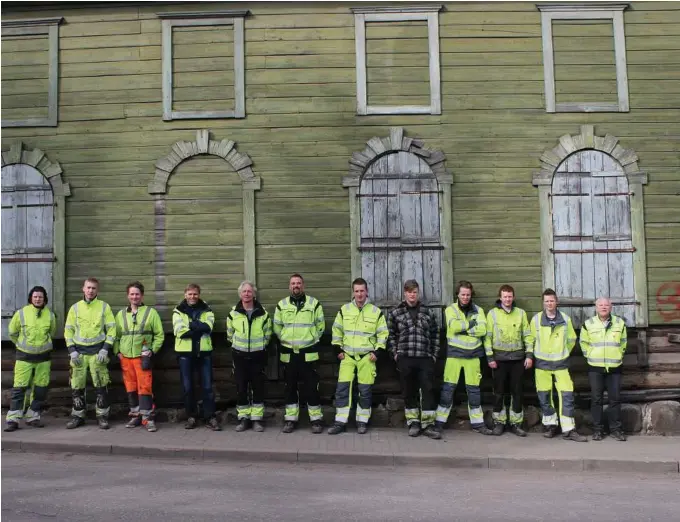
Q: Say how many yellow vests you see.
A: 11